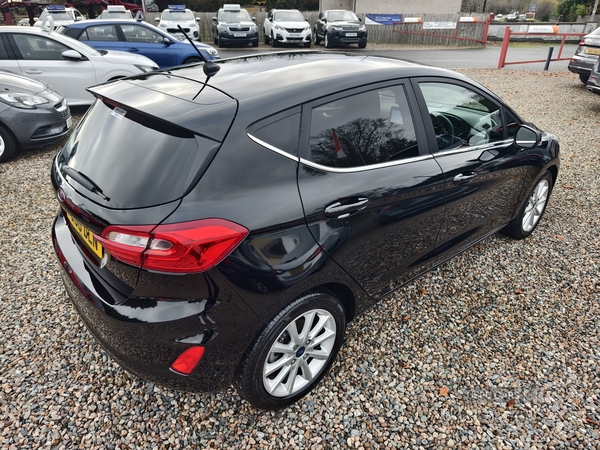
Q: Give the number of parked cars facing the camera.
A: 6